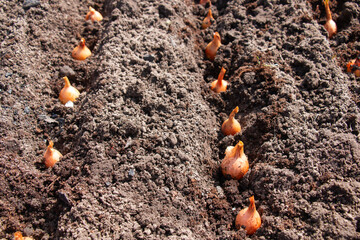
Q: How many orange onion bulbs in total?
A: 14